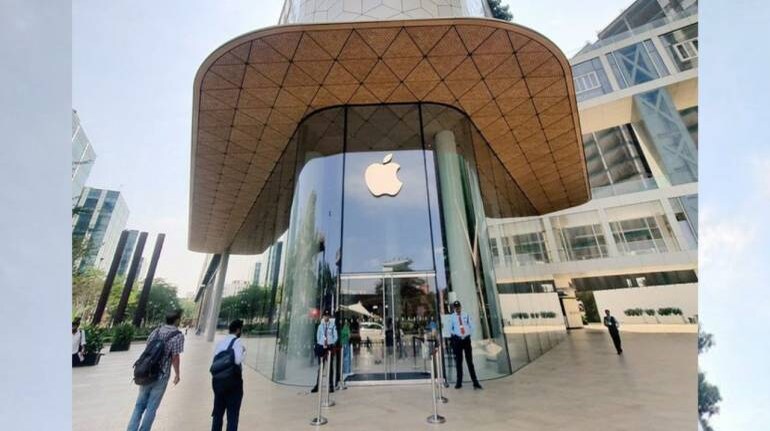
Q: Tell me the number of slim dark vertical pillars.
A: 3